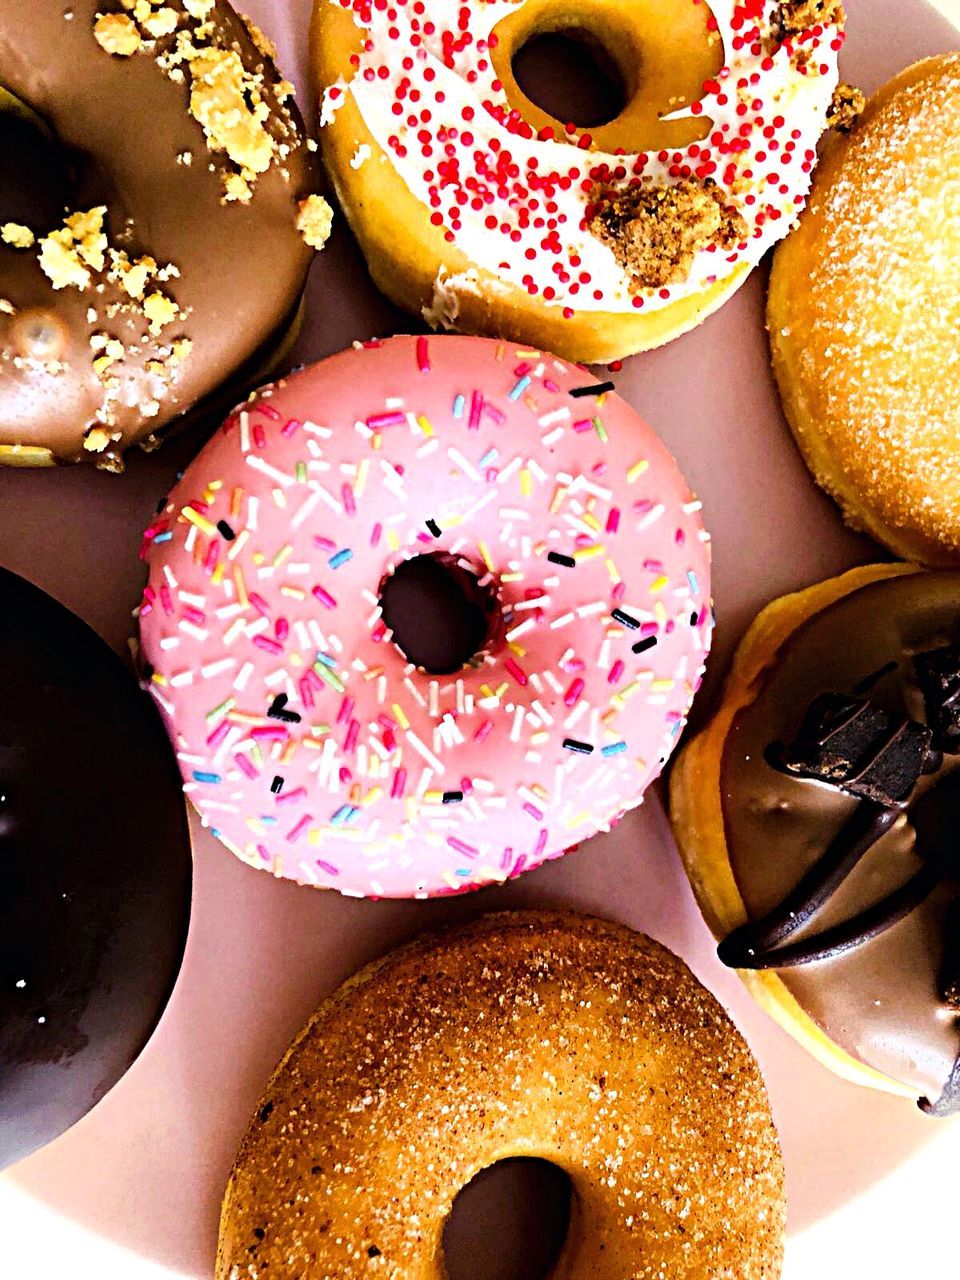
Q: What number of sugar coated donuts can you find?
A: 2